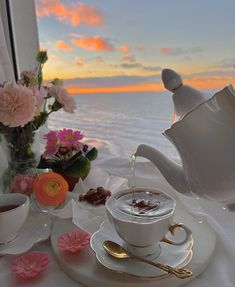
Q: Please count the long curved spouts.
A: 1